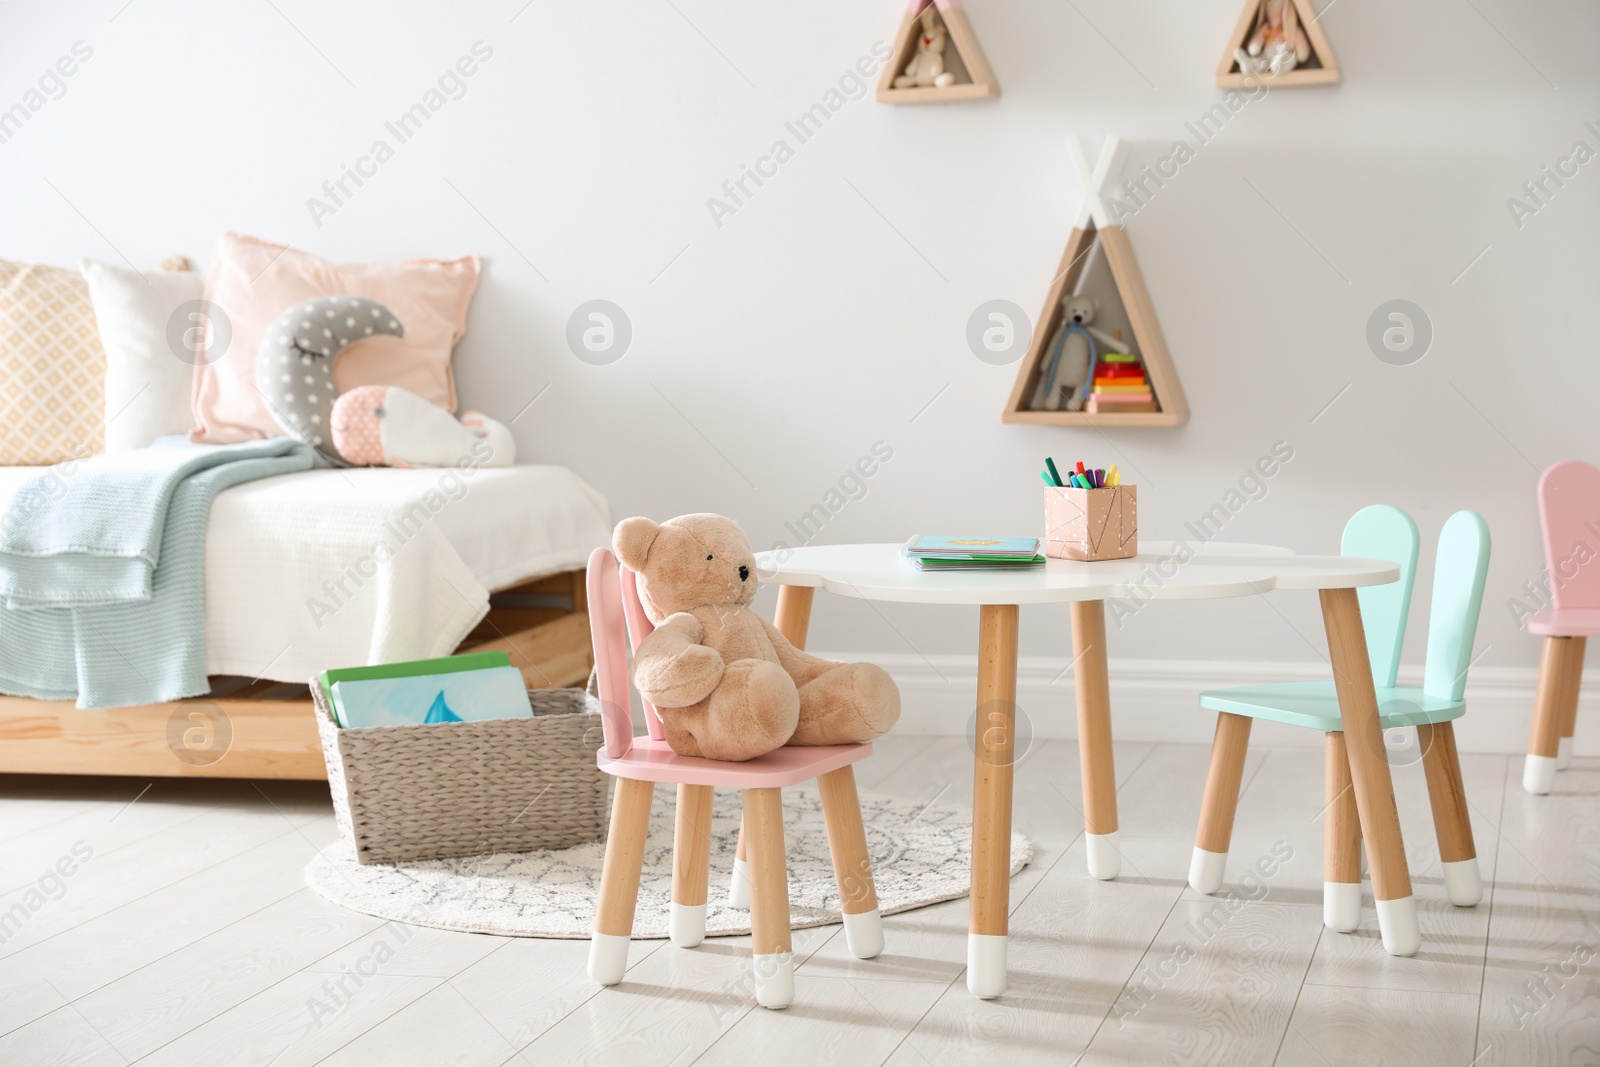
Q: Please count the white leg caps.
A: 13